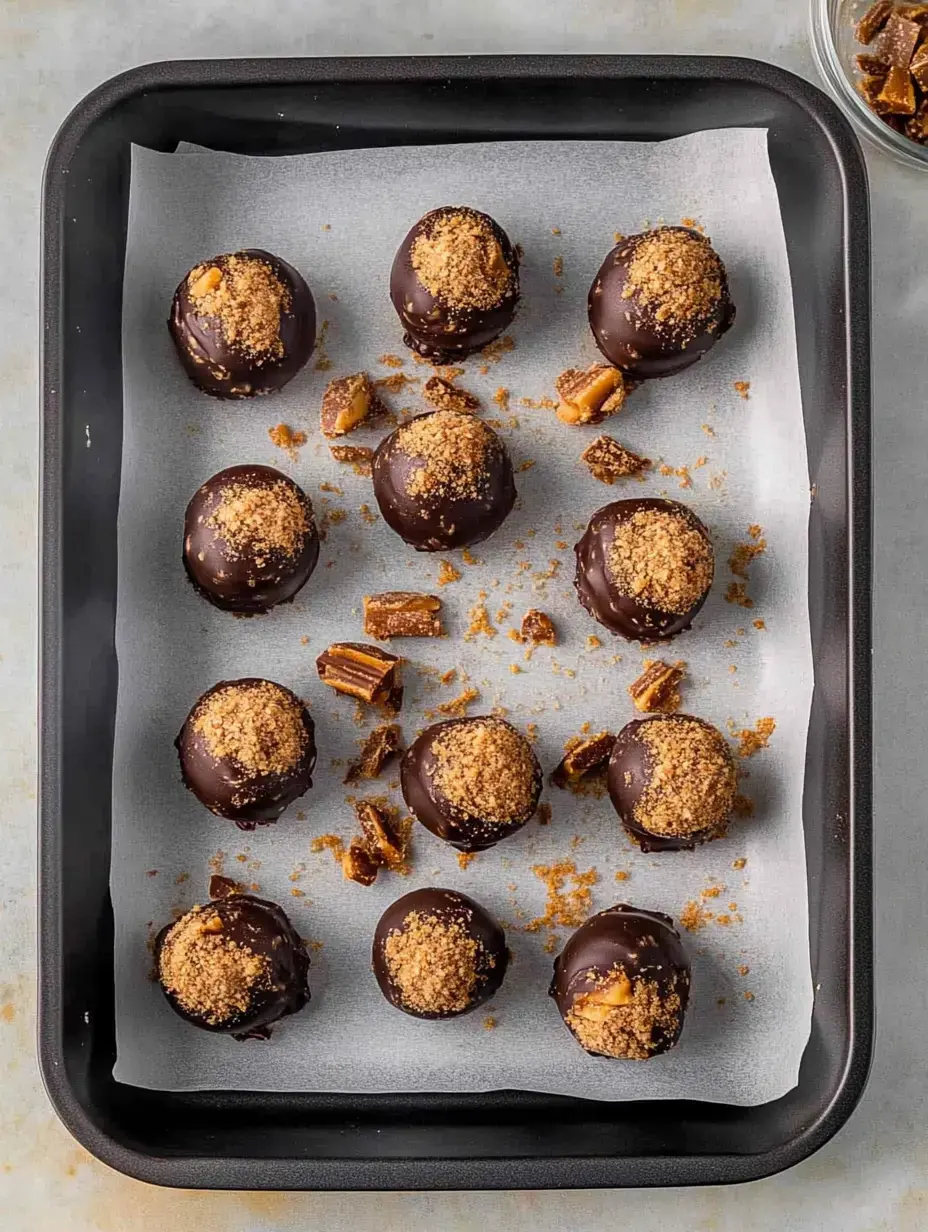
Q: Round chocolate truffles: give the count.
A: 12